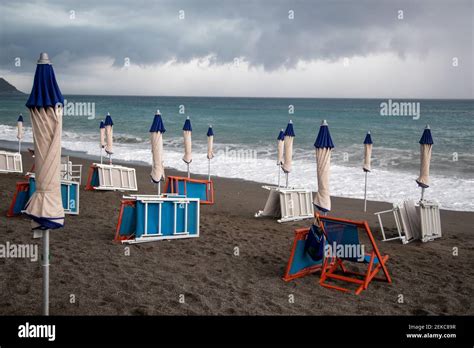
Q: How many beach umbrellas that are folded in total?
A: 12